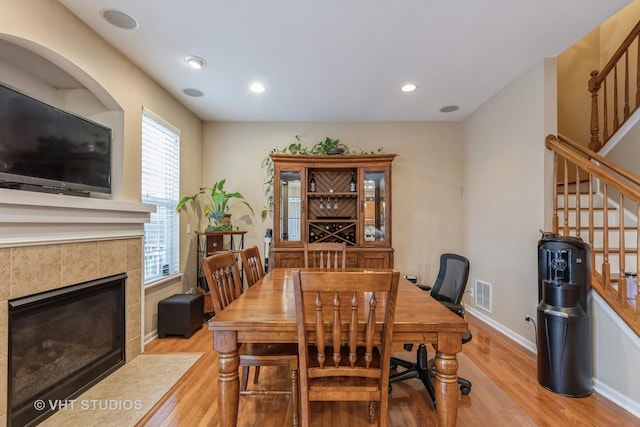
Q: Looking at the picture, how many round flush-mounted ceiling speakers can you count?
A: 3